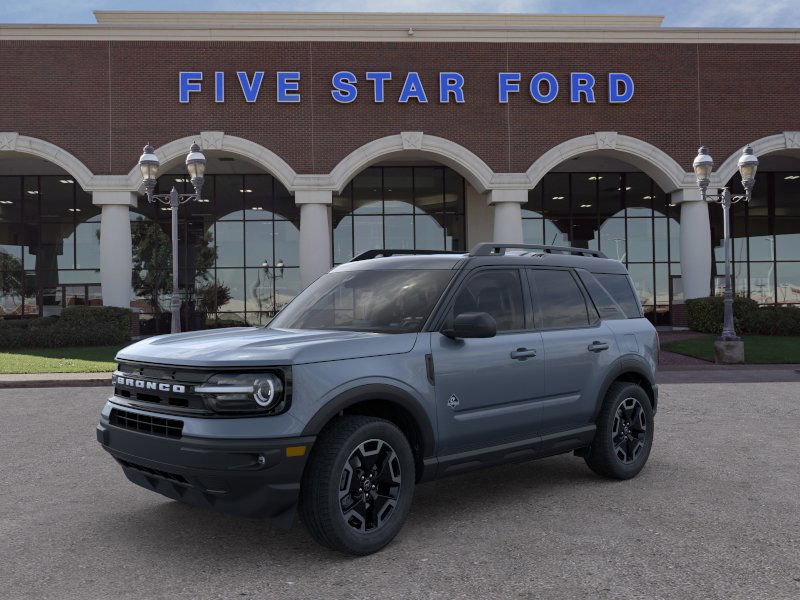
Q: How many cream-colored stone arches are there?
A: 5